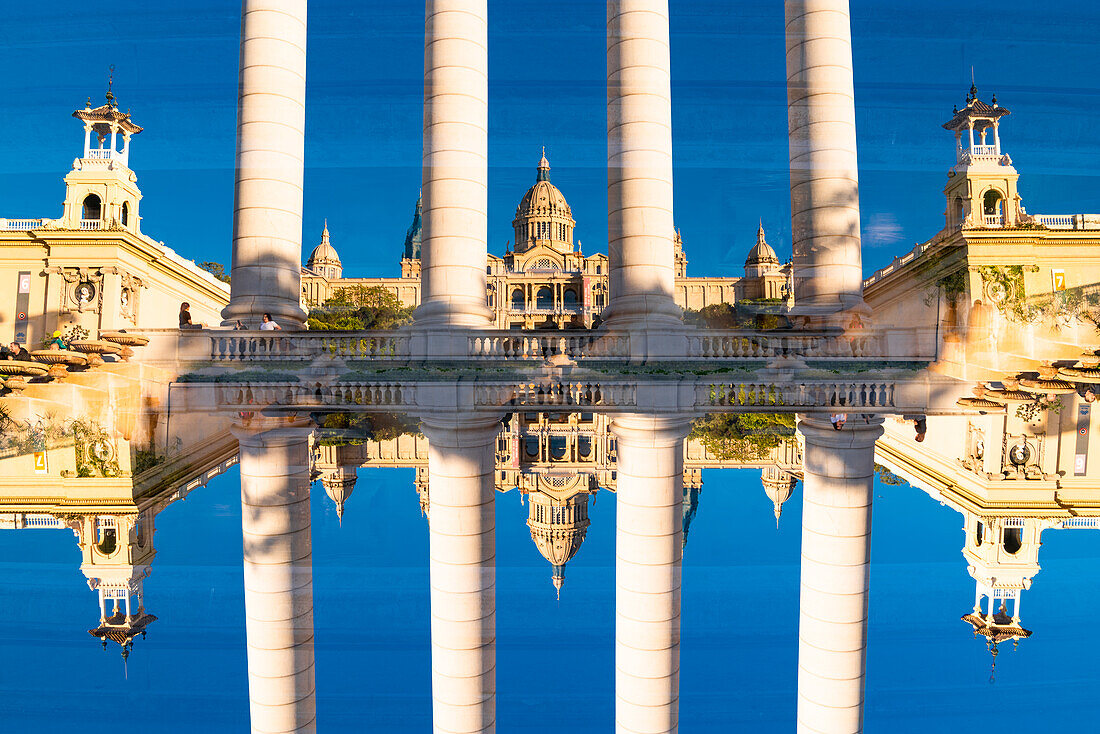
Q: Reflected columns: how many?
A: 4